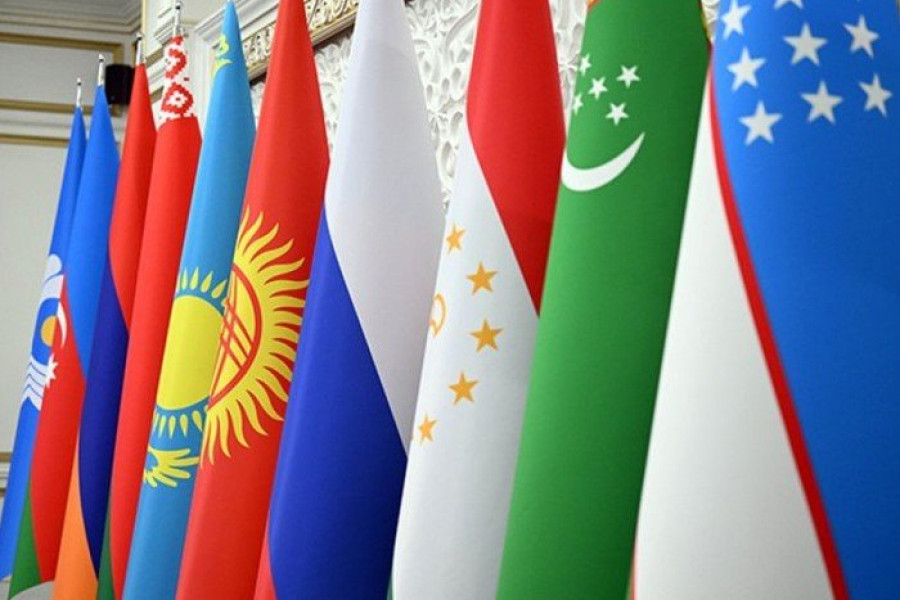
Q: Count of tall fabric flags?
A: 10